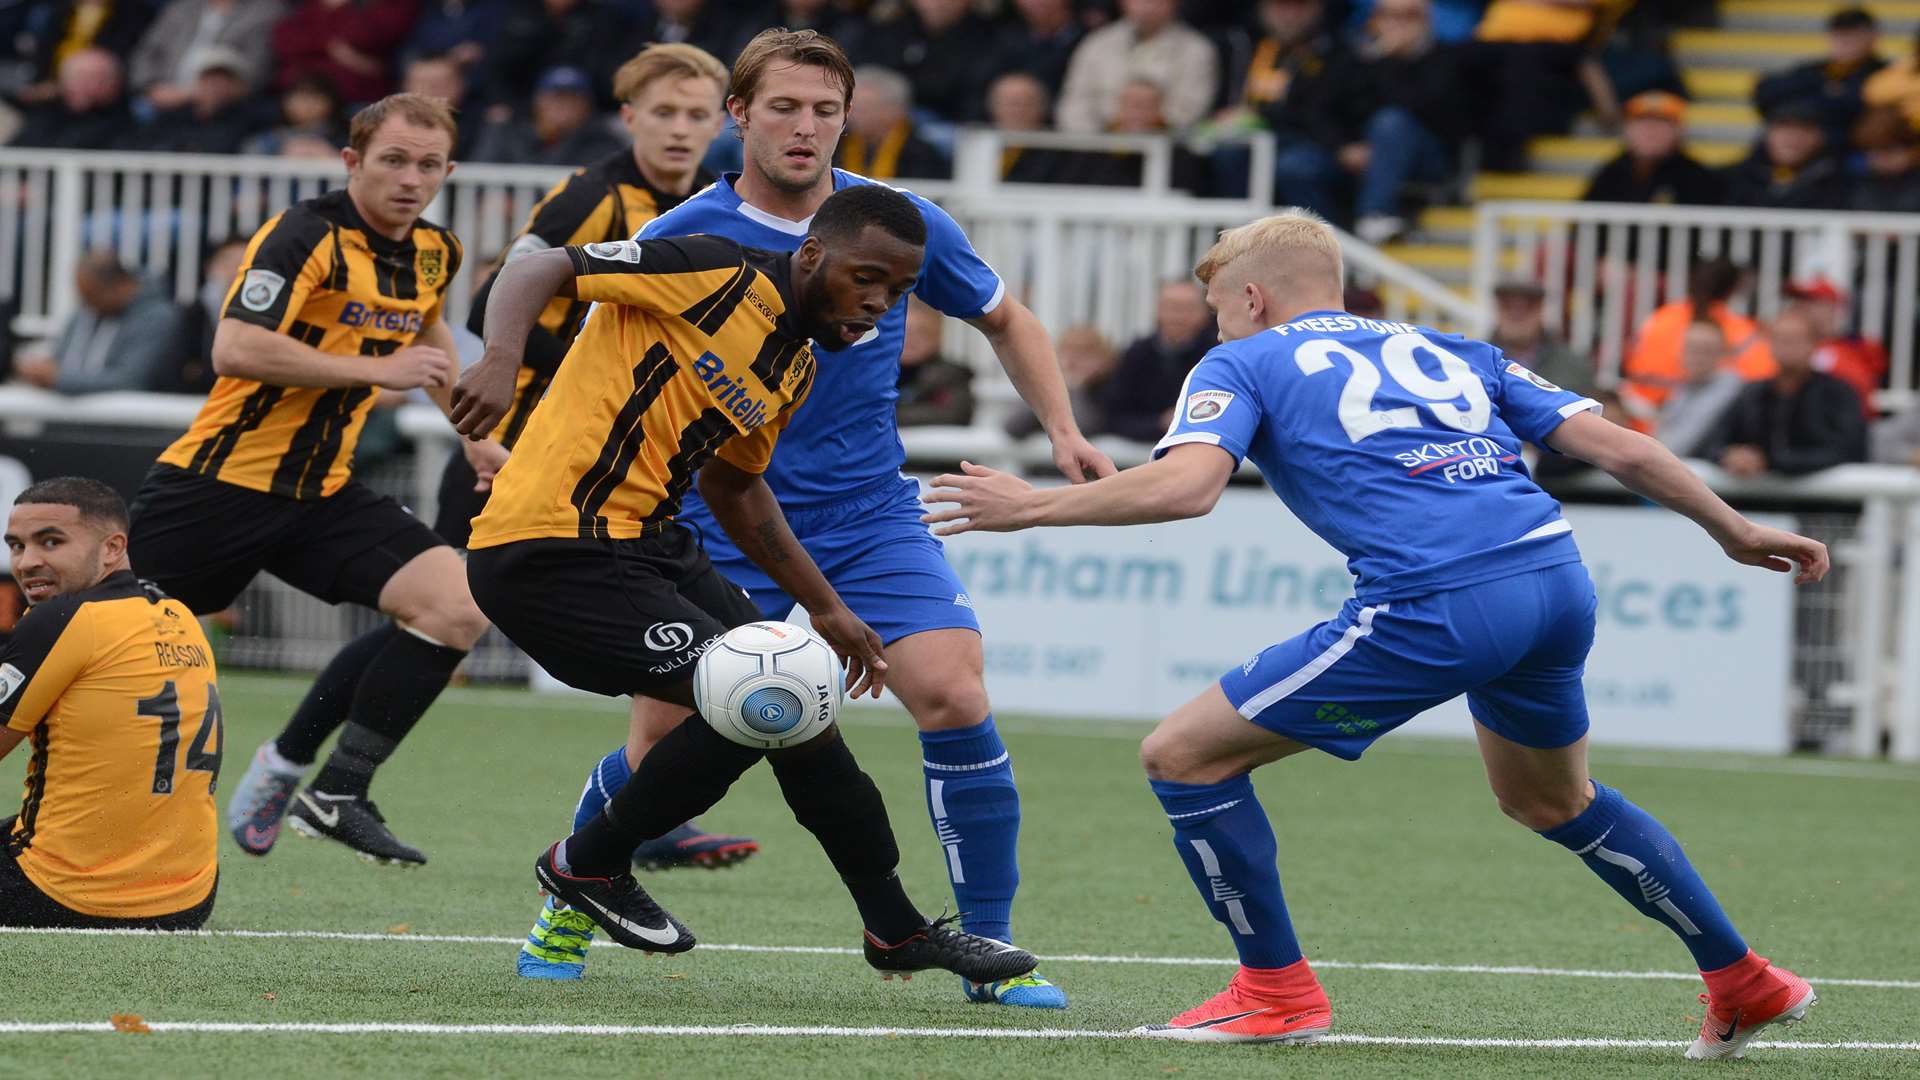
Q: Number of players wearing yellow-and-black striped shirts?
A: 4